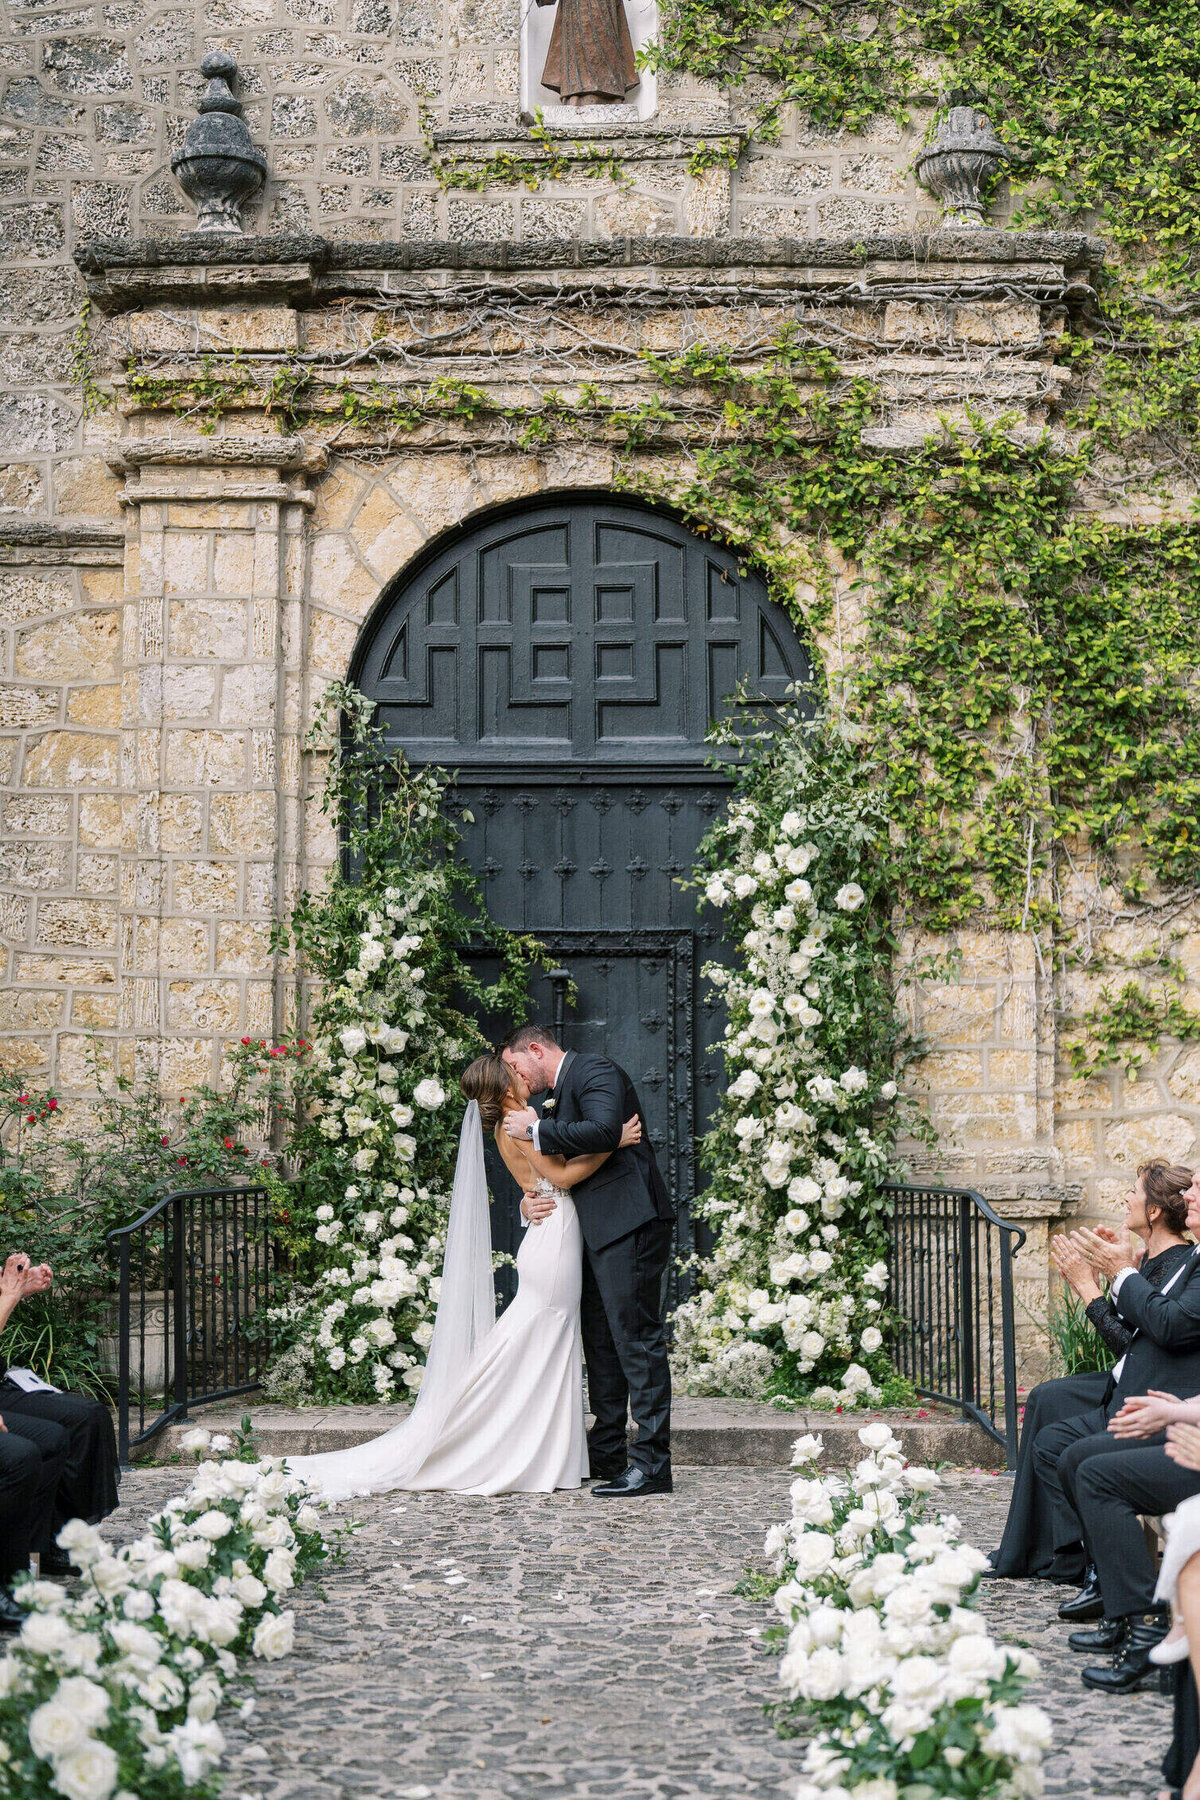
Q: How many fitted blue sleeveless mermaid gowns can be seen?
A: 0